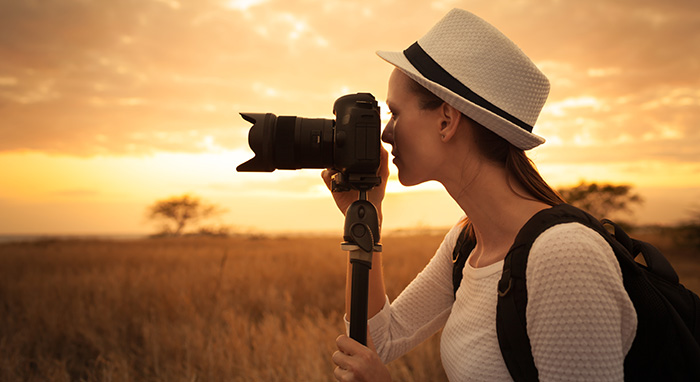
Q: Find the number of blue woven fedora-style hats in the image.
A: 0